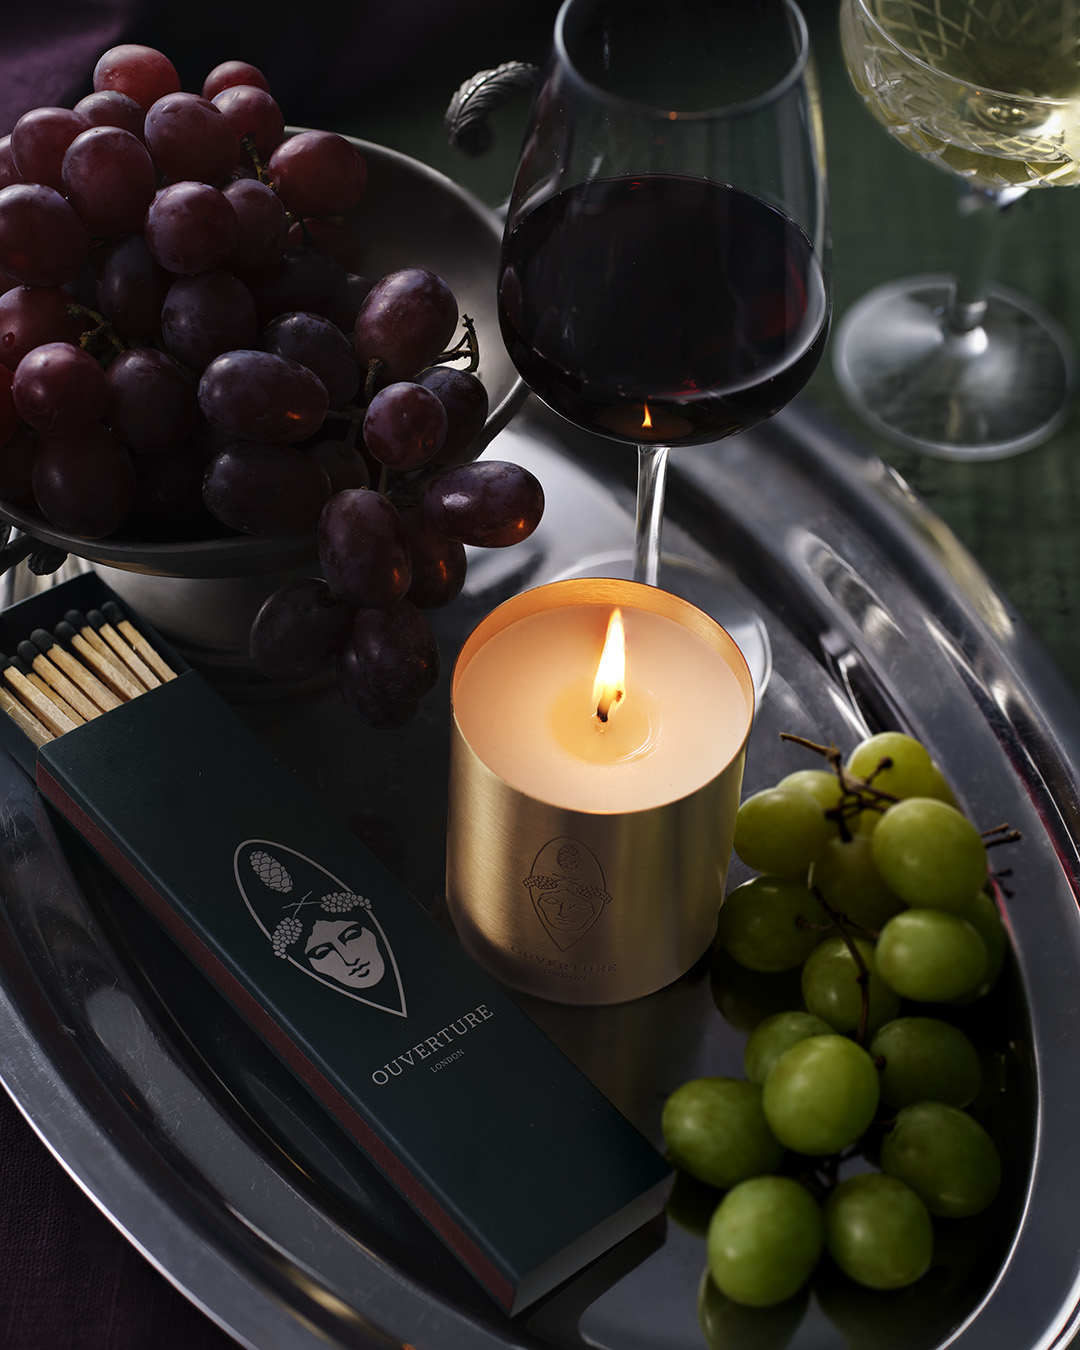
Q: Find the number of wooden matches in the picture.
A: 9